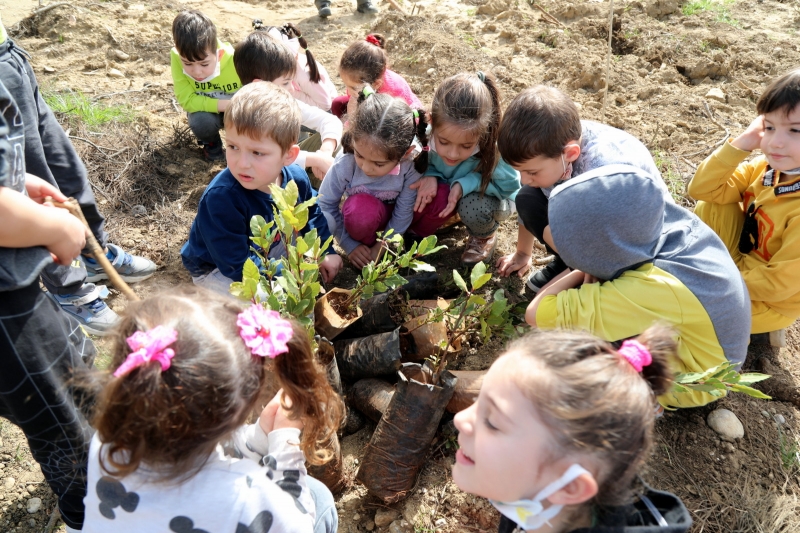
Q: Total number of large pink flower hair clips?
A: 2